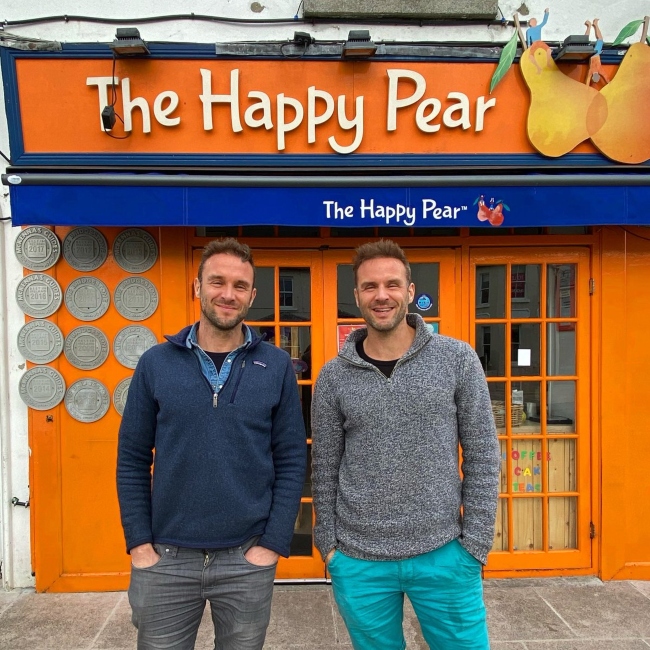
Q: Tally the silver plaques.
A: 12